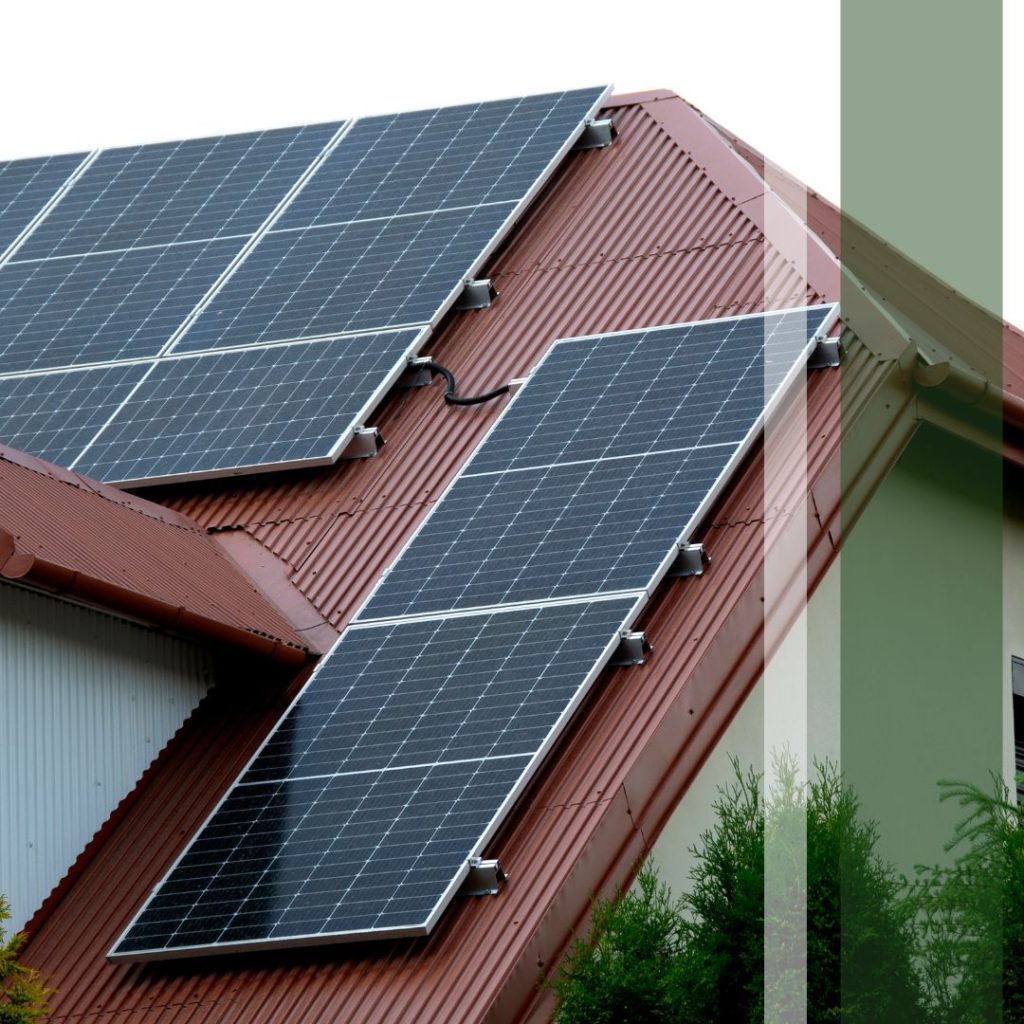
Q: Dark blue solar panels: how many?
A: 6